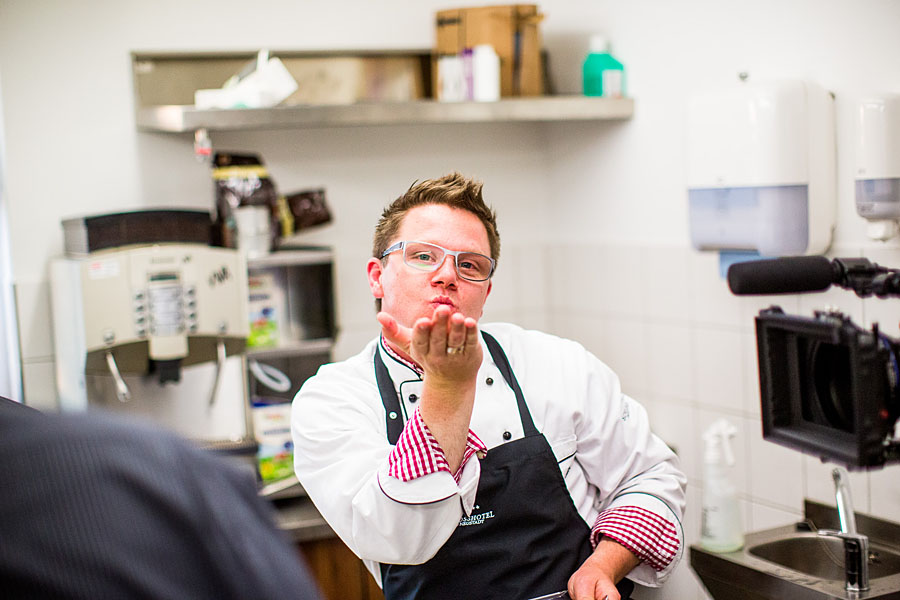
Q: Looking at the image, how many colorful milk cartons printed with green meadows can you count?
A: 2